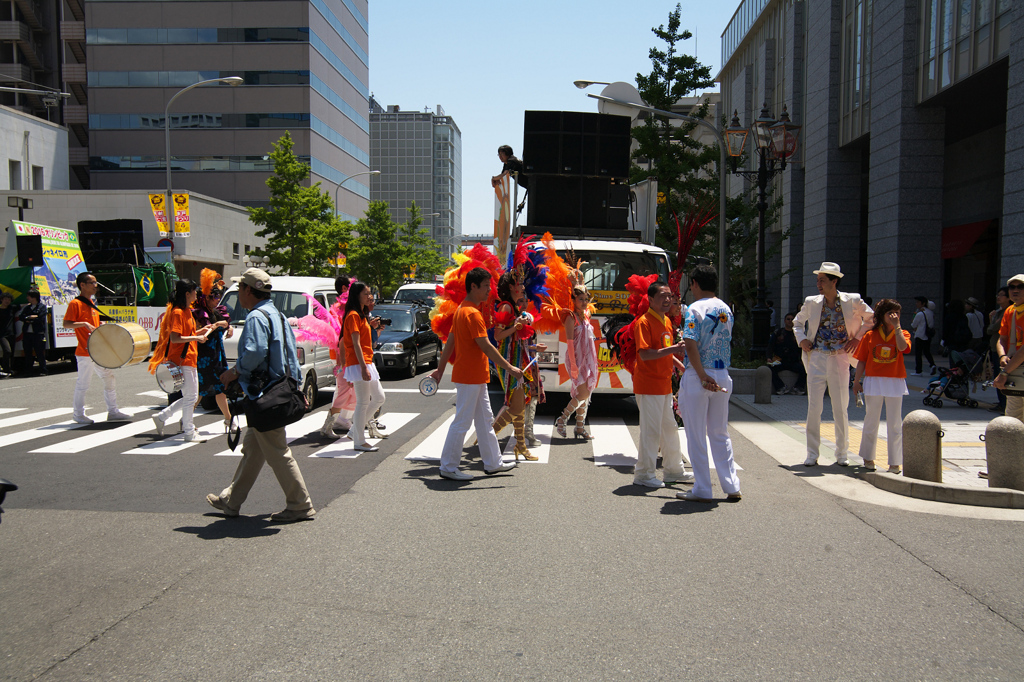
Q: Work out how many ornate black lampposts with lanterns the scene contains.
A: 1